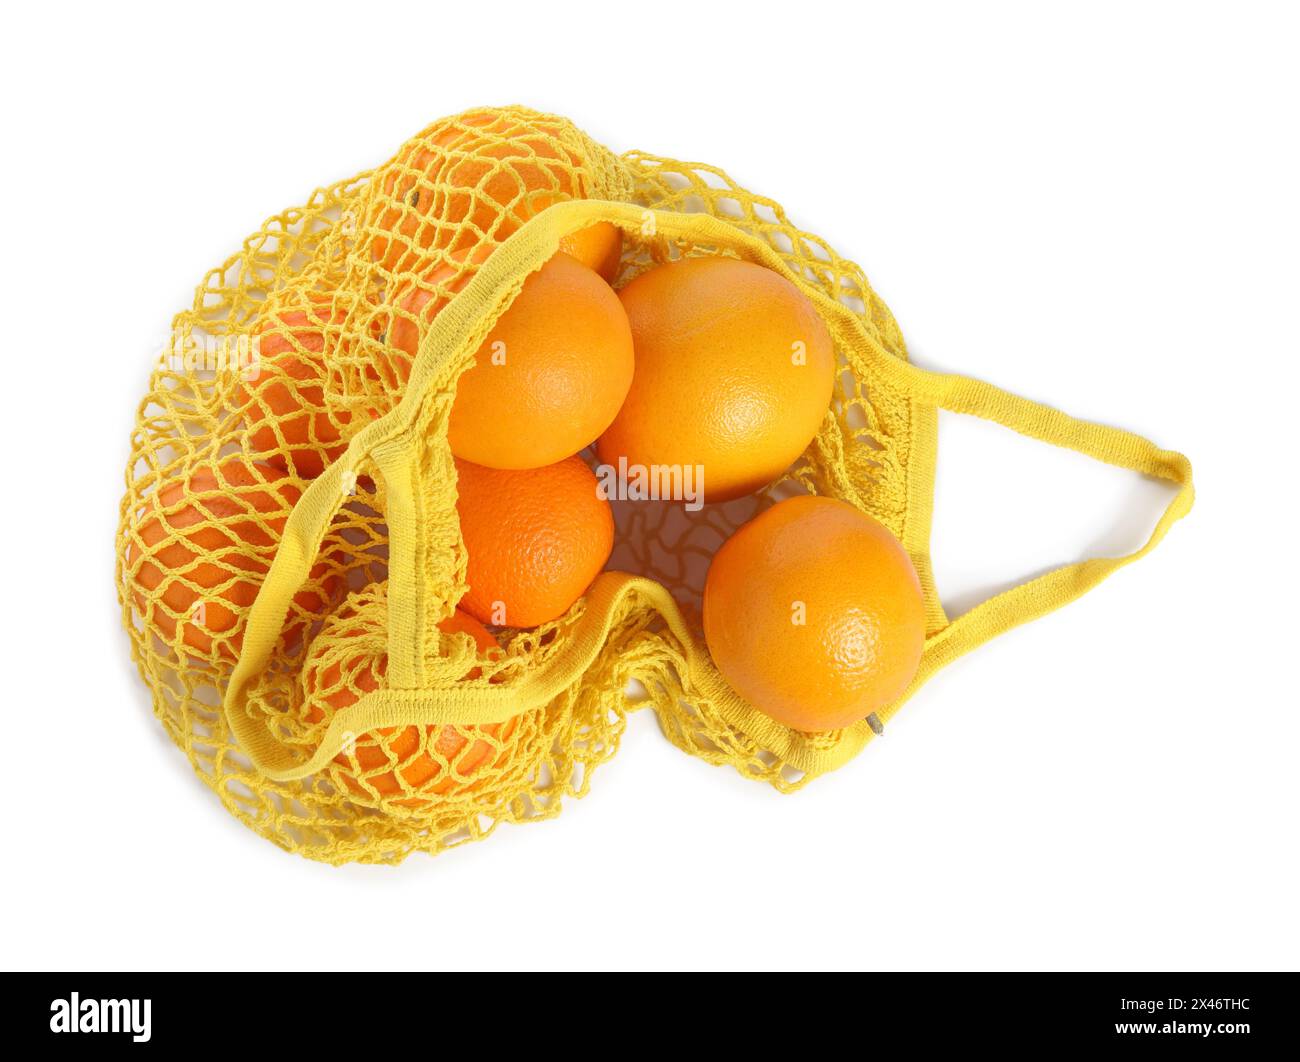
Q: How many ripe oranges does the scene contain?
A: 8